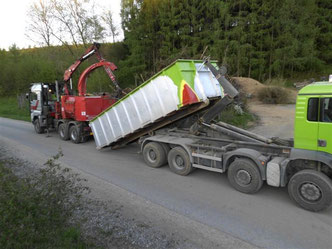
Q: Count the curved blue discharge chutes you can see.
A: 0